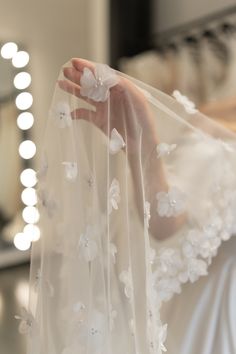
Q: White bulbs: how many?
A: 11